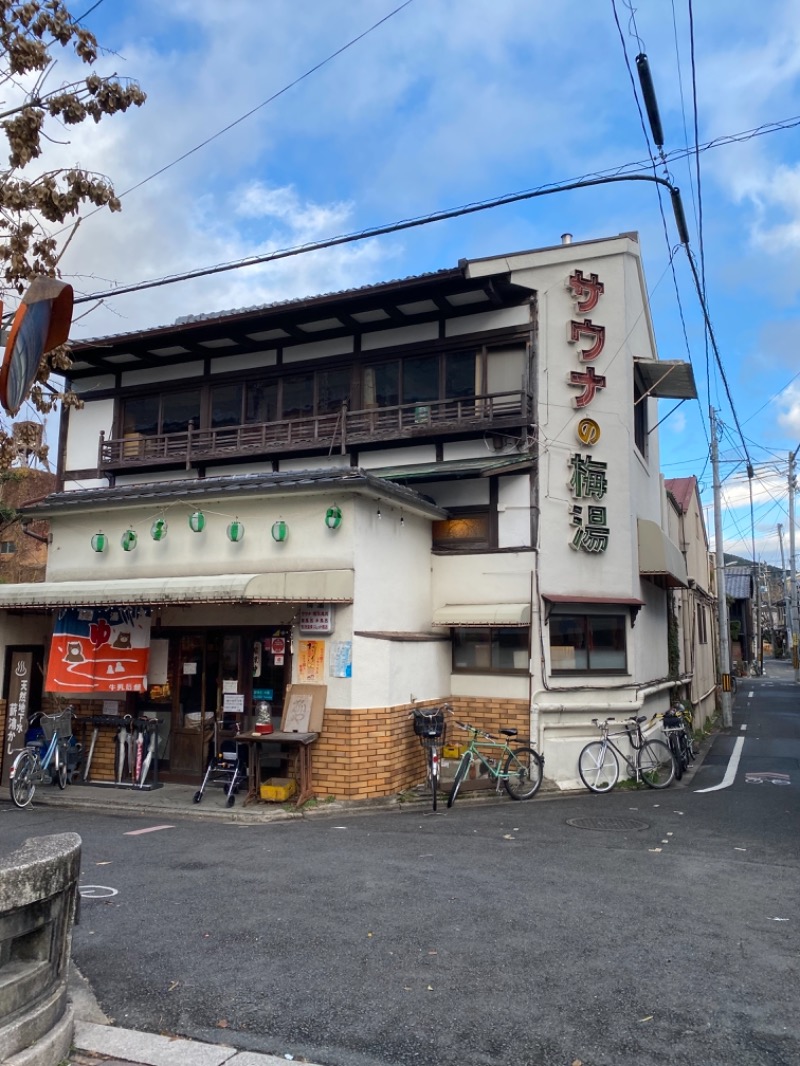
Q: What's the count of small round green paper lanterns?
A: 7